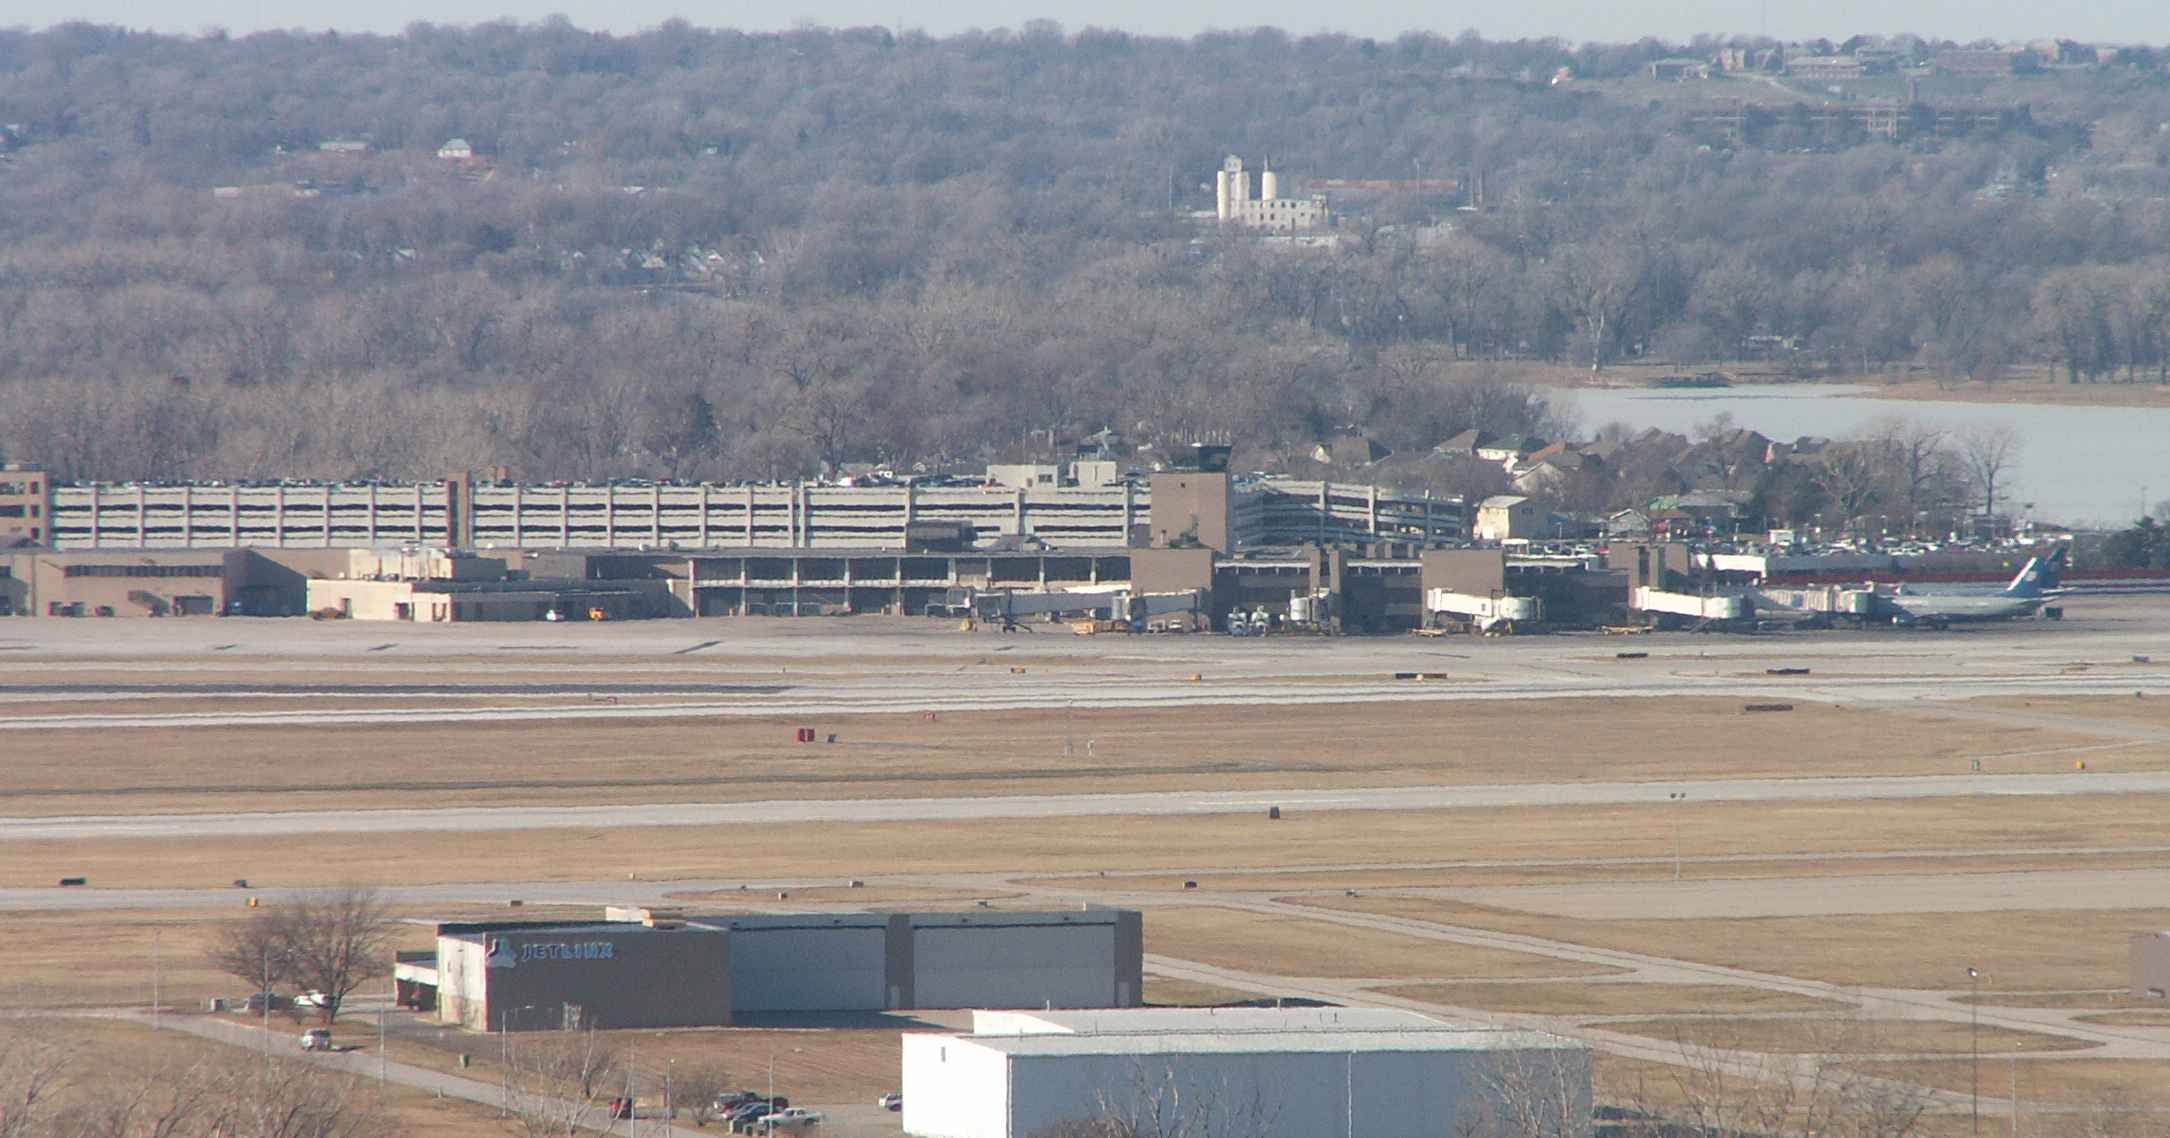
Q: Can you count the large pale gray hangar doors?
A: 2